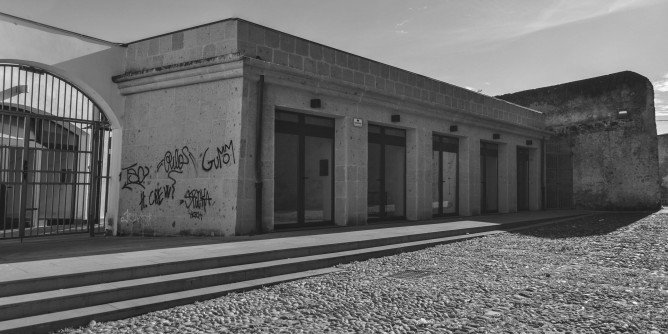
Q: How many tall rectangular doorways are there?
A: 5